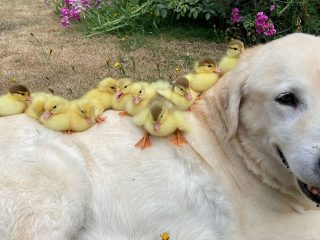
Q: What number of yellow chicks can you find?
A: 11